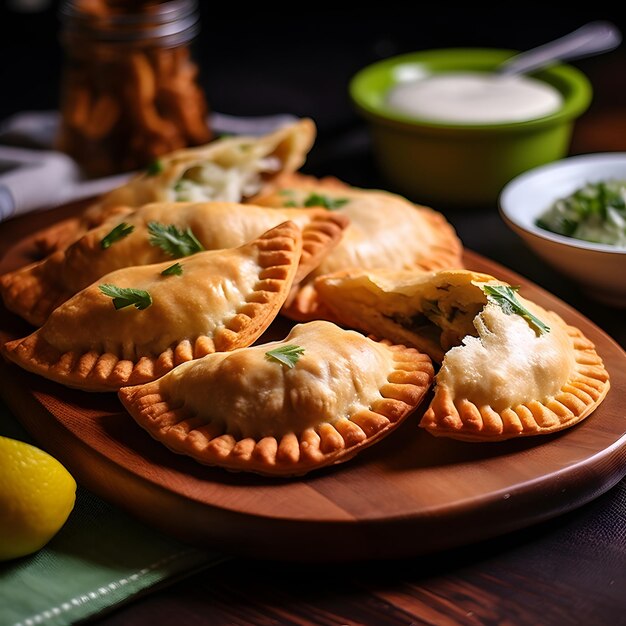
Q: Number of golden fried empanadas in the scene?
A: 6